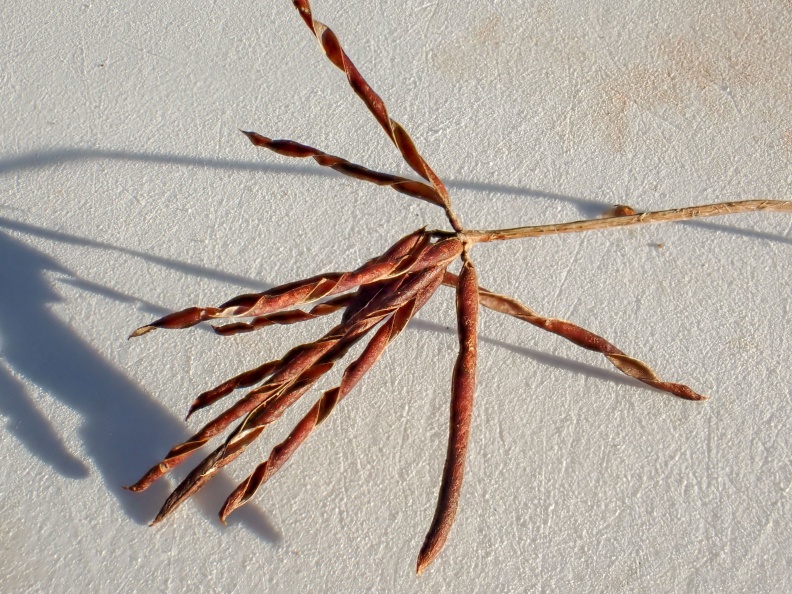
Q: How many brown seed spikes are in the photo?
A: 10